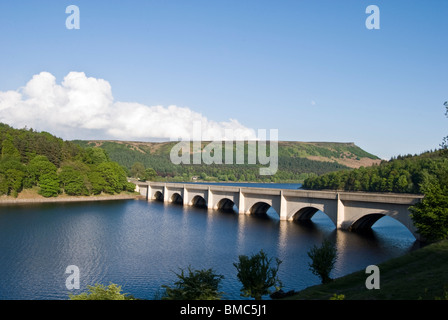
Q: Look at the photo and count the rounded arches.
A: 7